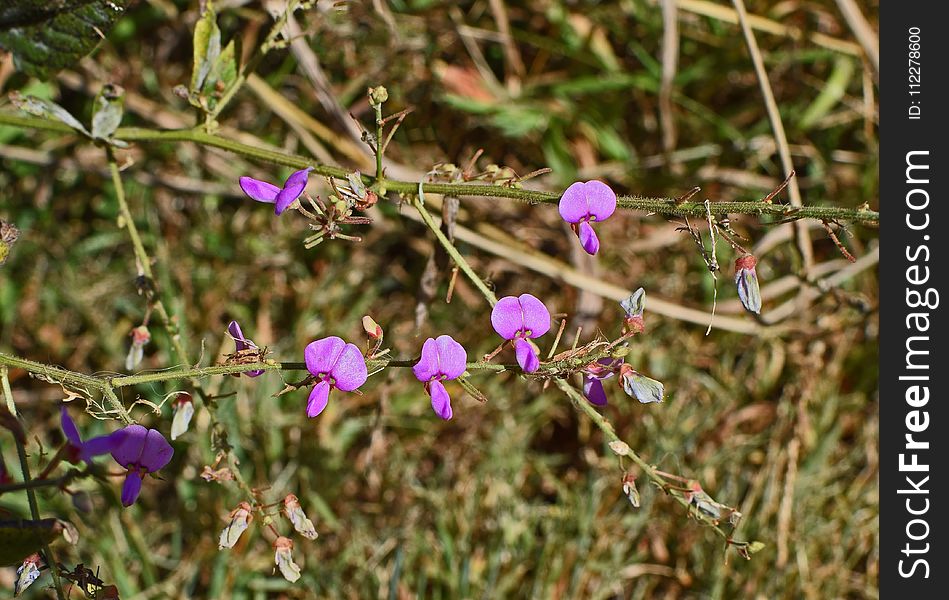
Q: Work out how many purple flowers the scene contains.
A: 9